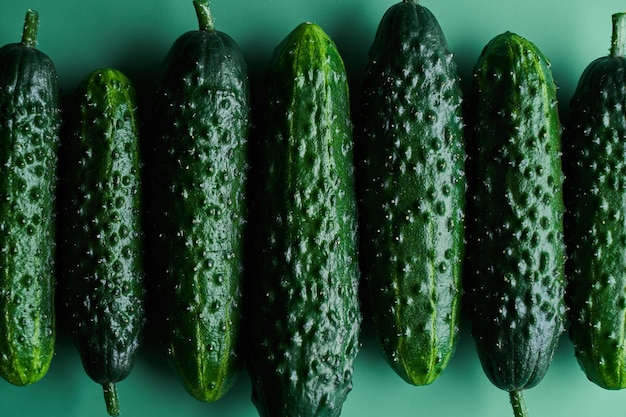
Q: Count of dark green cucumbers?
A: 7